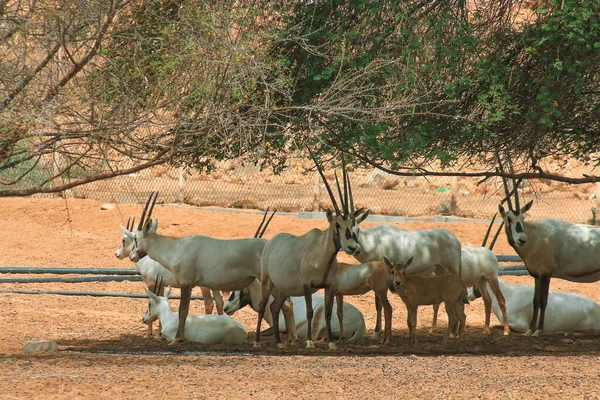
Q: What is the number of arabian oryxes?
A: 11